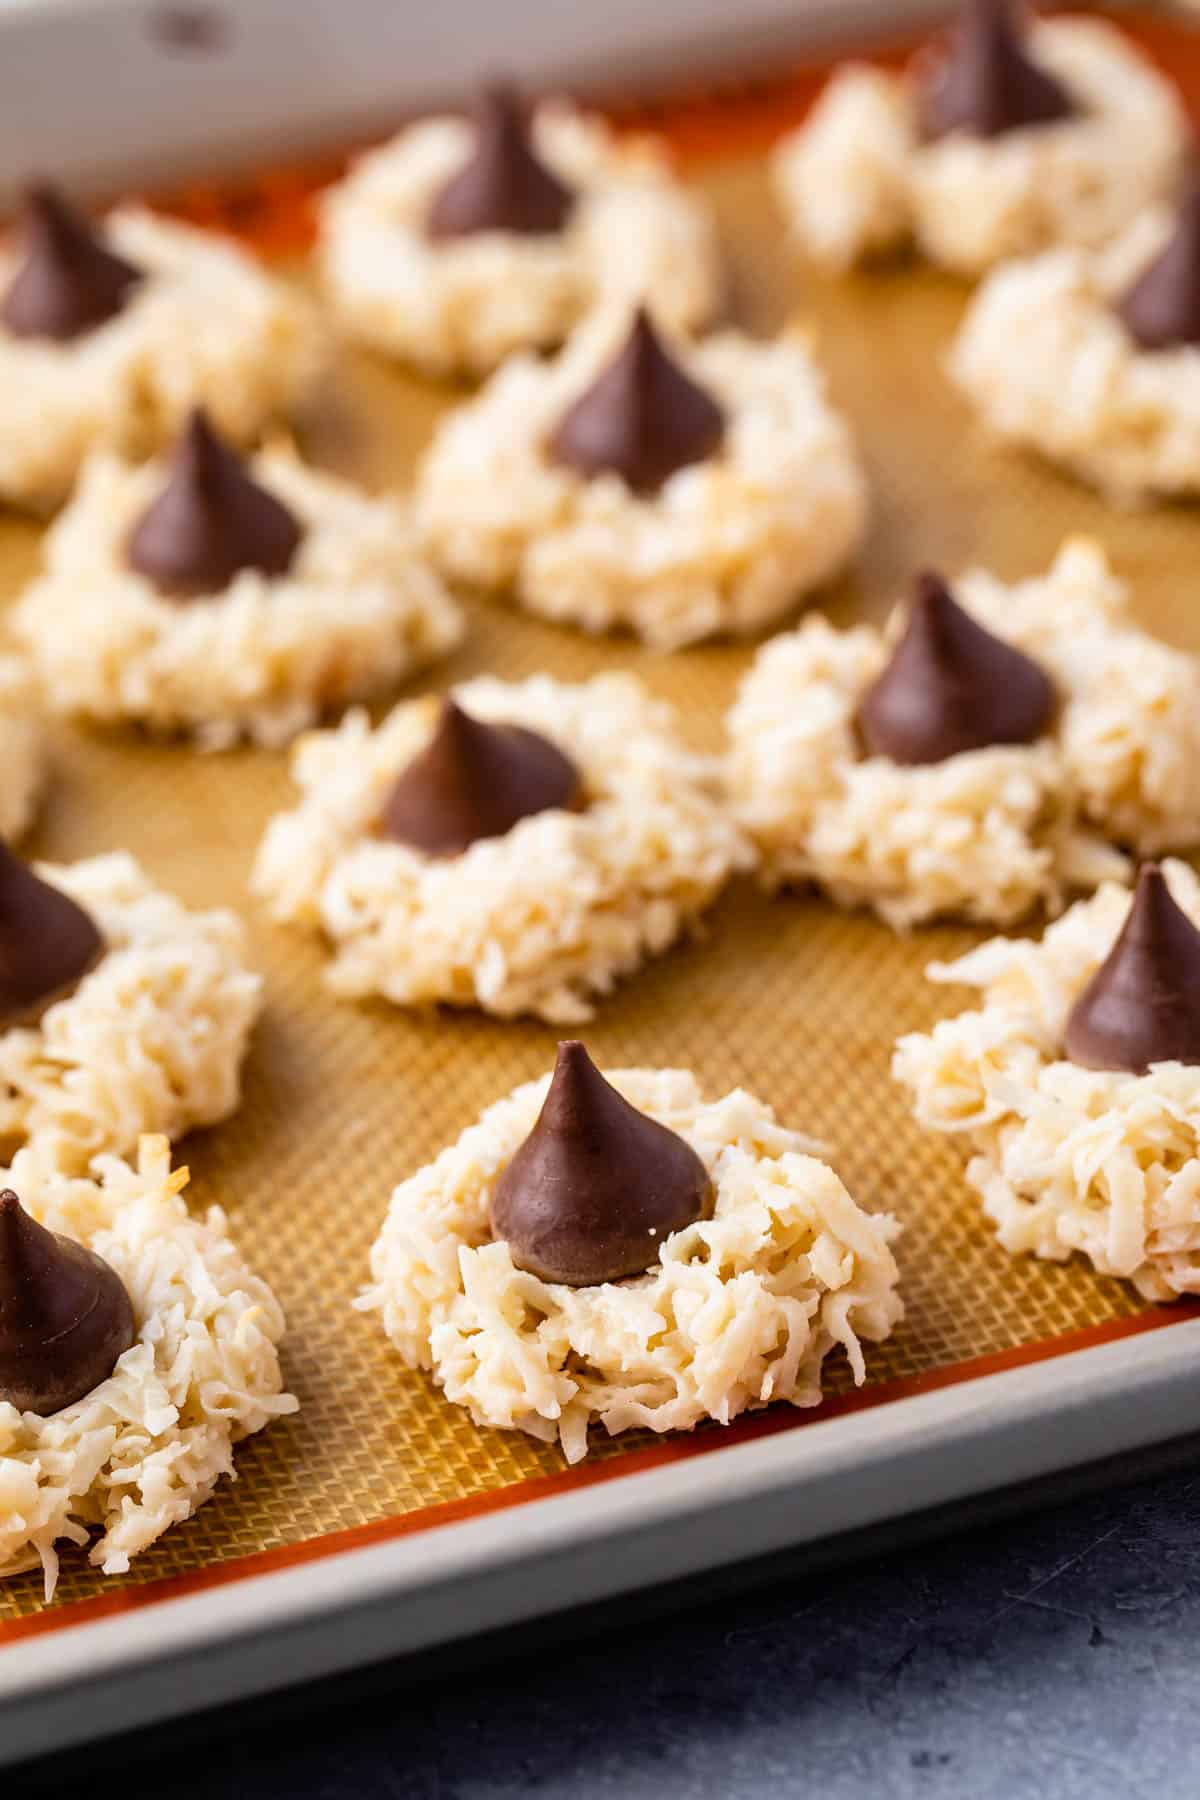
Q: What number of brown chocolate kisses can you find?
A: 12